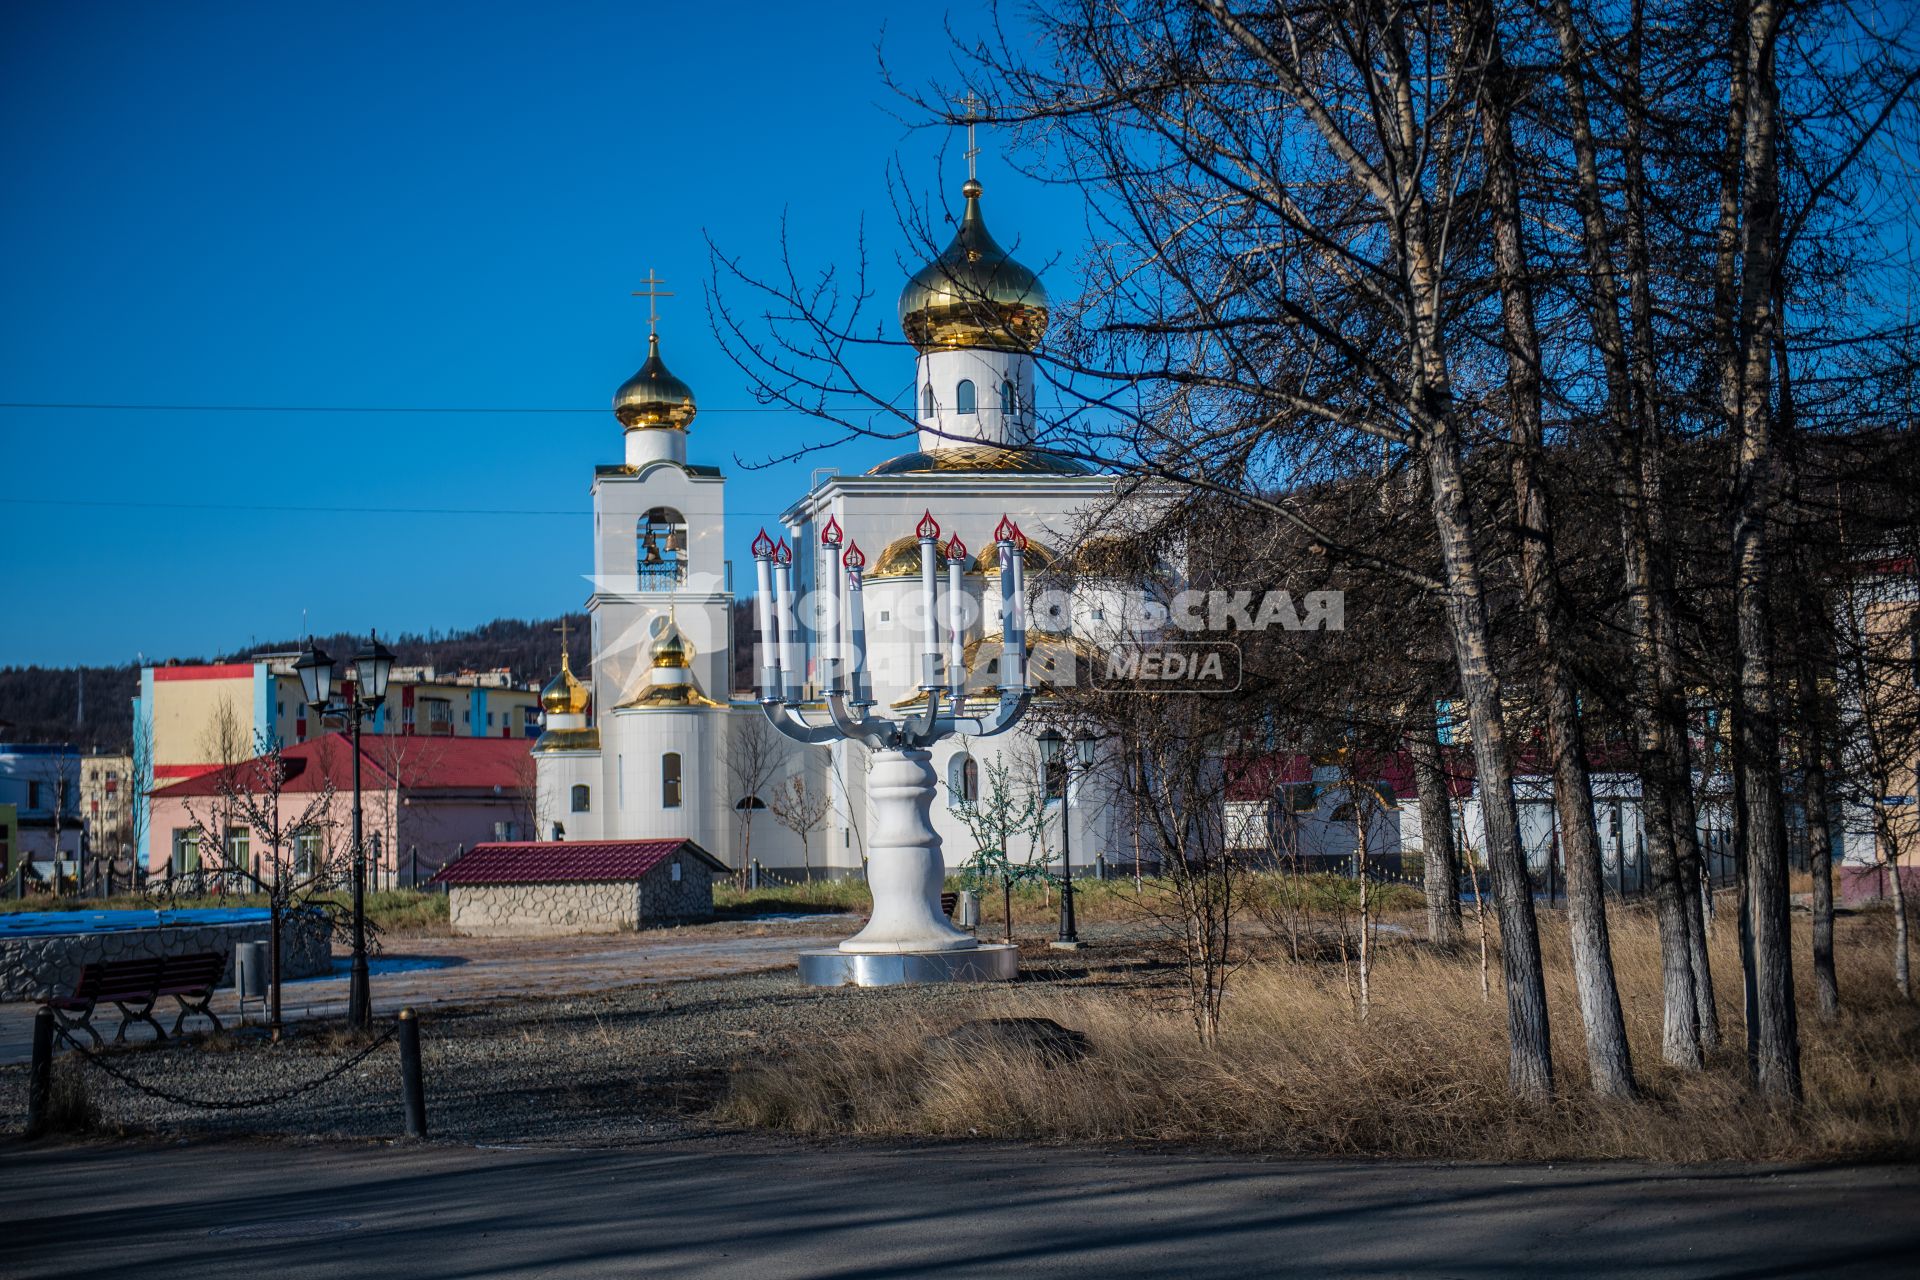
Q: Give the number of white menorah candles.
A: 8